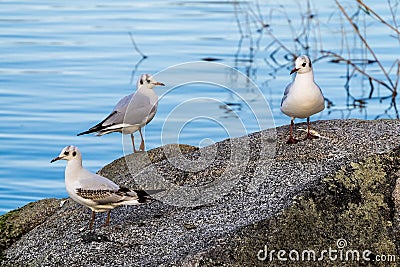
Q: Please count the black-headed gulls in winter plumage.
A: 3